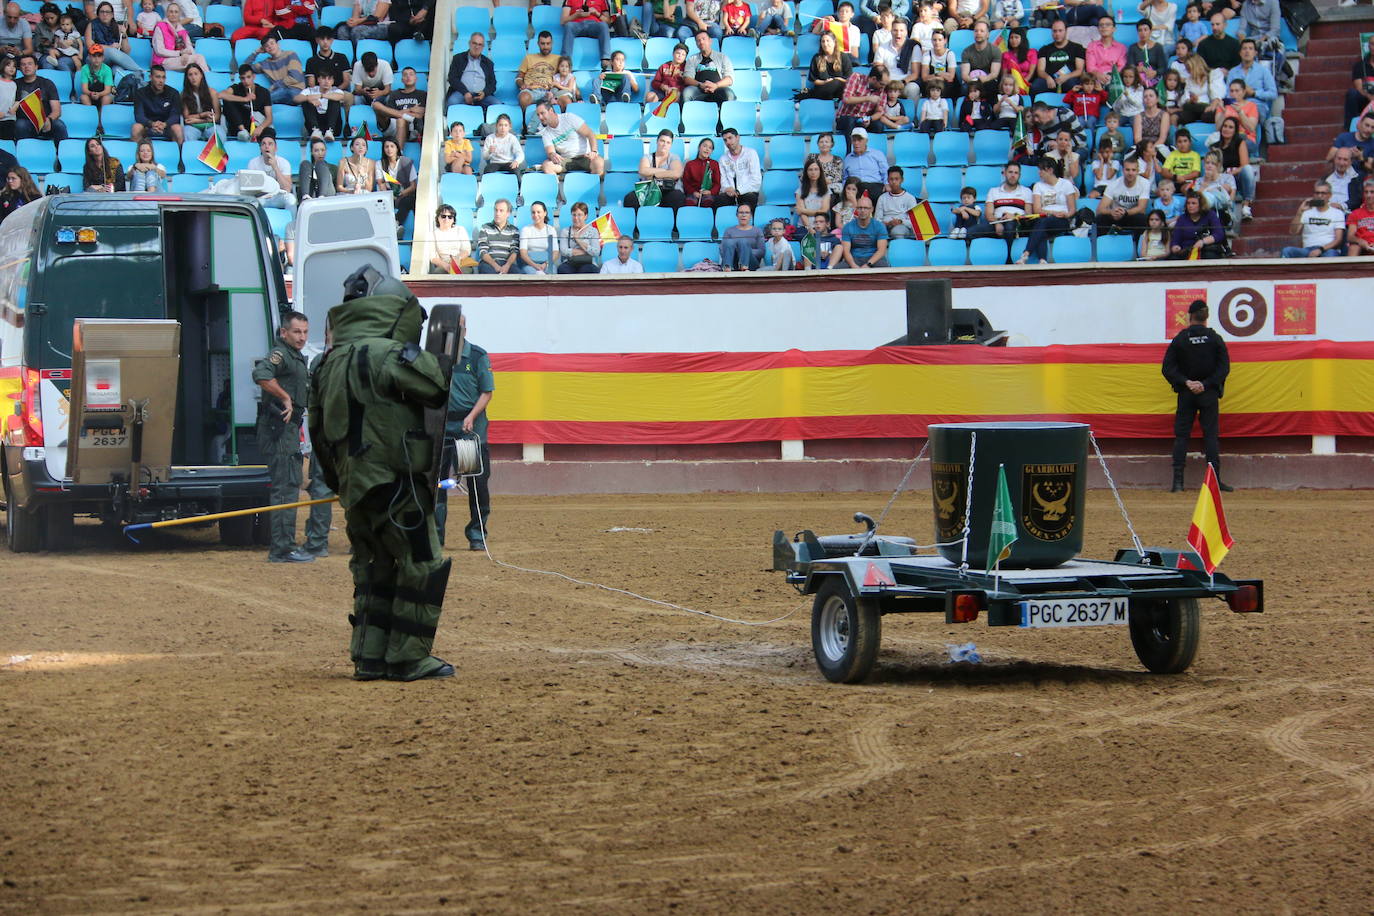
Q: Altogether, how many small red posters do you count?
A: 2